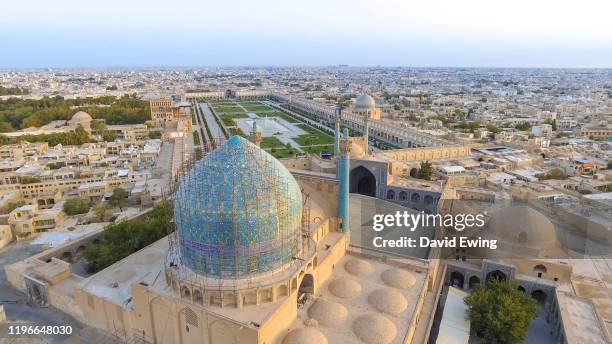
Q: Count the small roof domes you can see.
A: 7